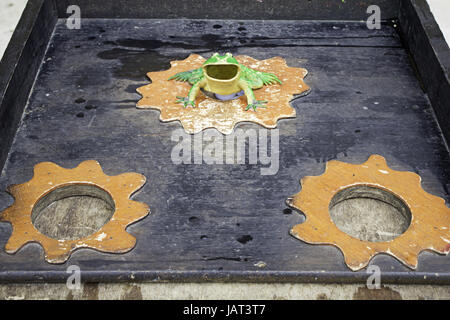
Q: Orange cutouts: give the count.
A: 3